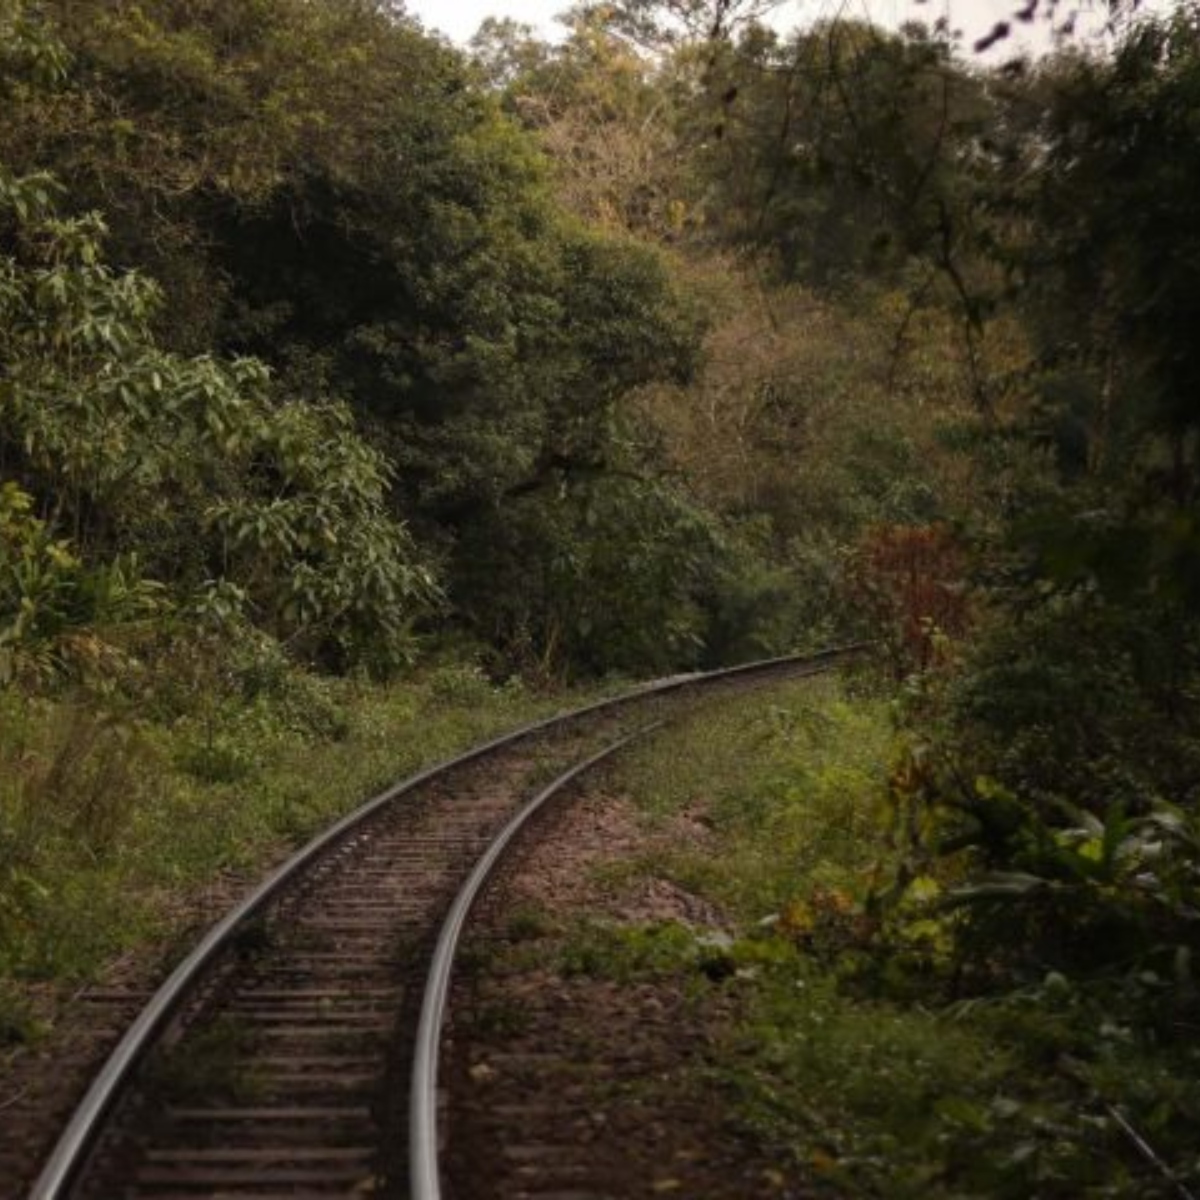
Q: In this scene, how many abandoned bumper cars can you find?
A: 0